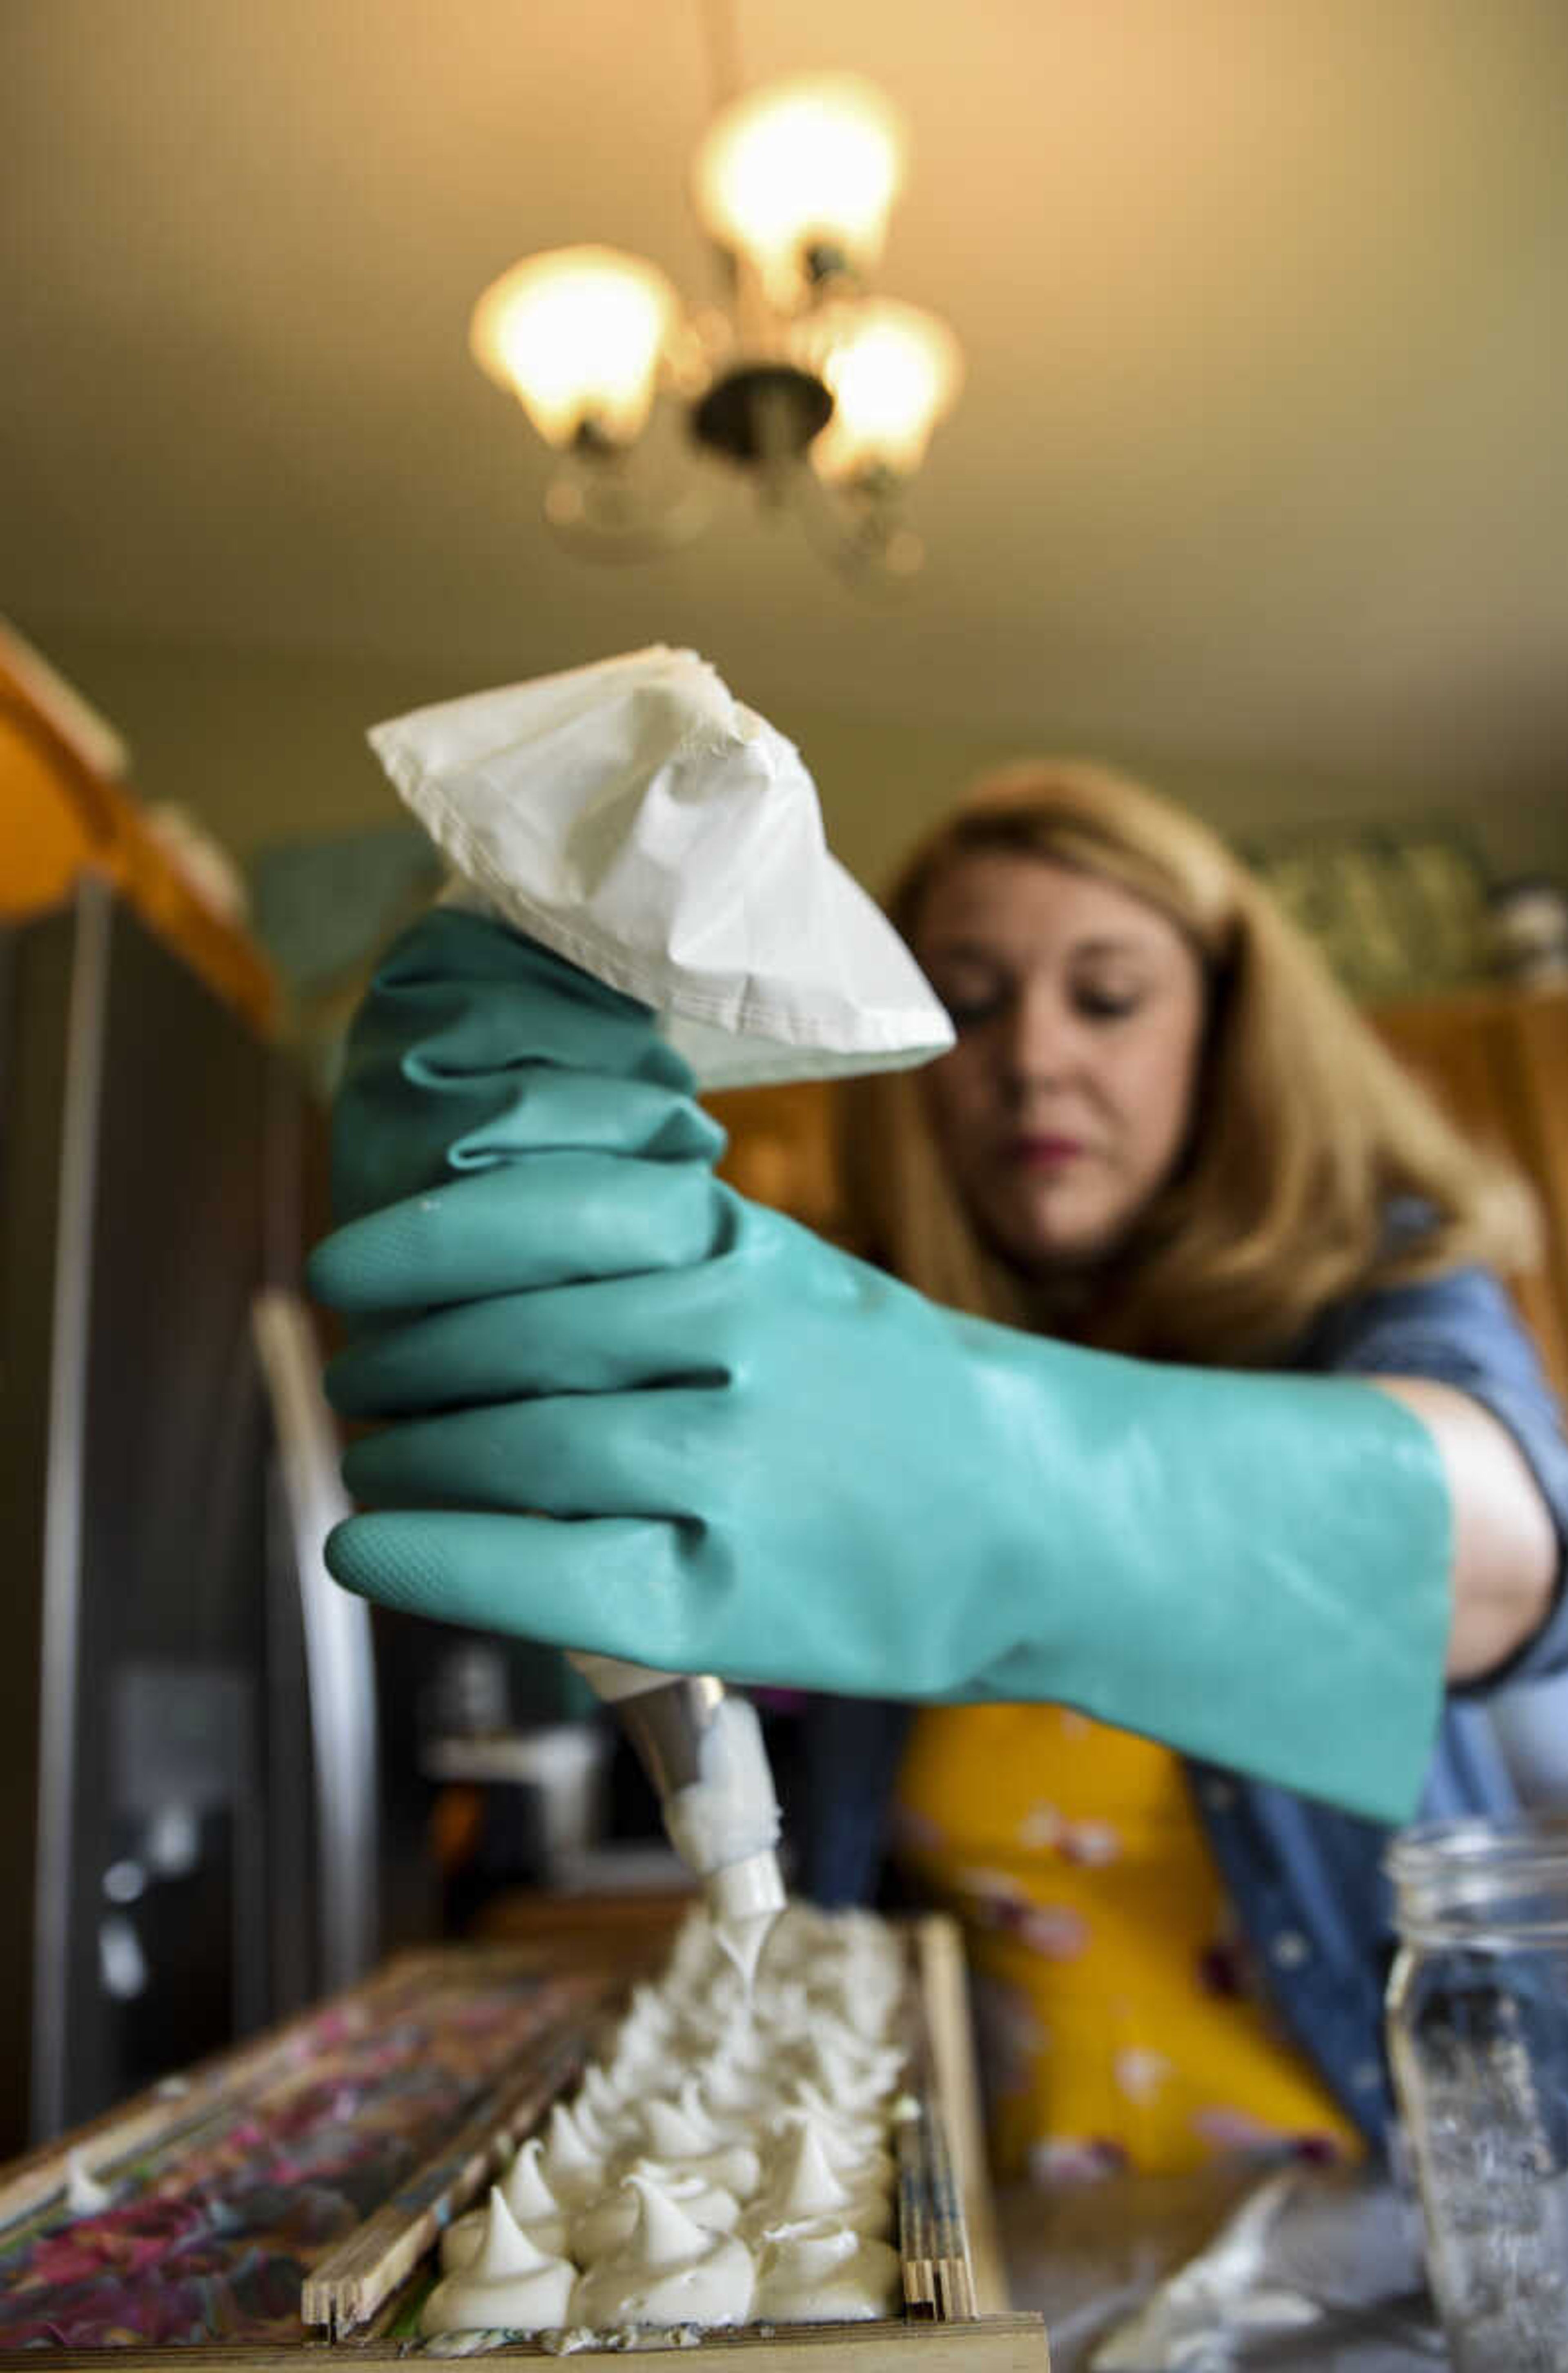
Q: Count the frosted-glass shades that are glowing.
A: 3